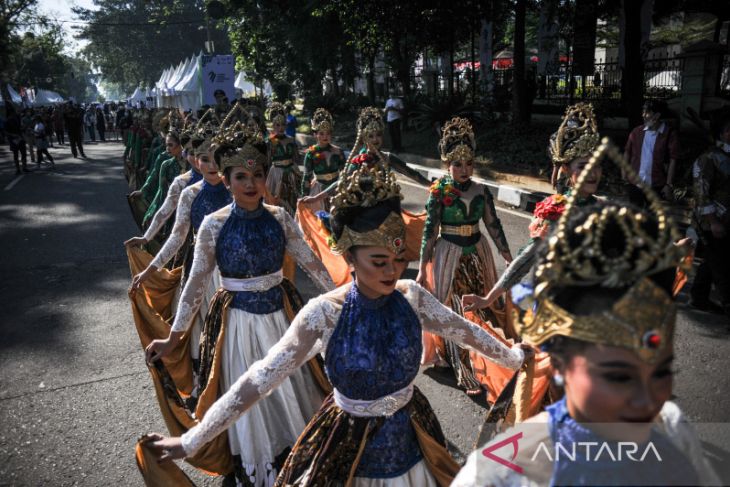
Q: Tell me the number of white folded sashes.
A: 2